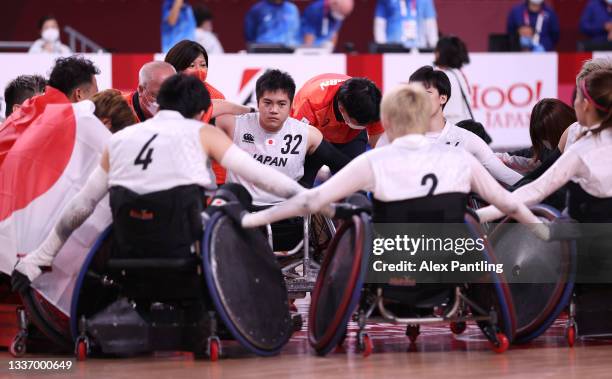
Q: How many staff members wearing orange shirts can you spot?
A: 3